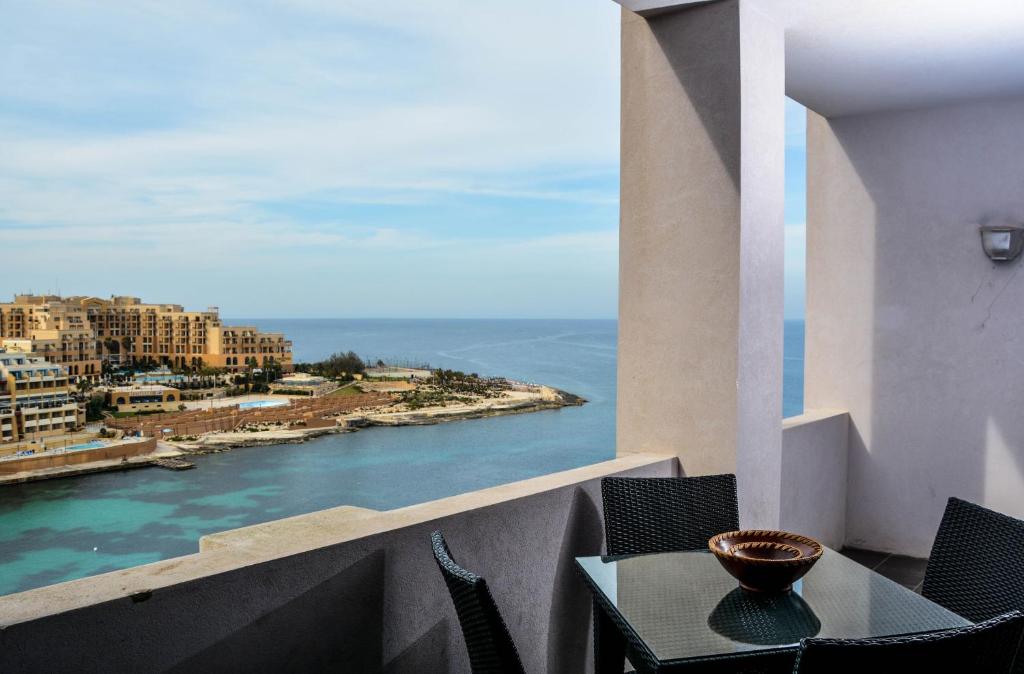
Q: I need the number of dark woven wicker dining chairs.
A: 4